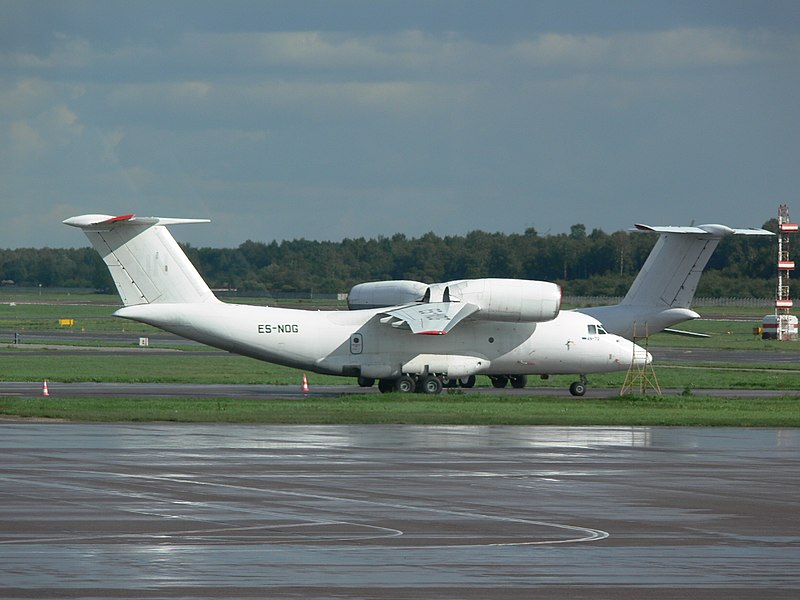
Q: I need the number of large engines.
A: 2